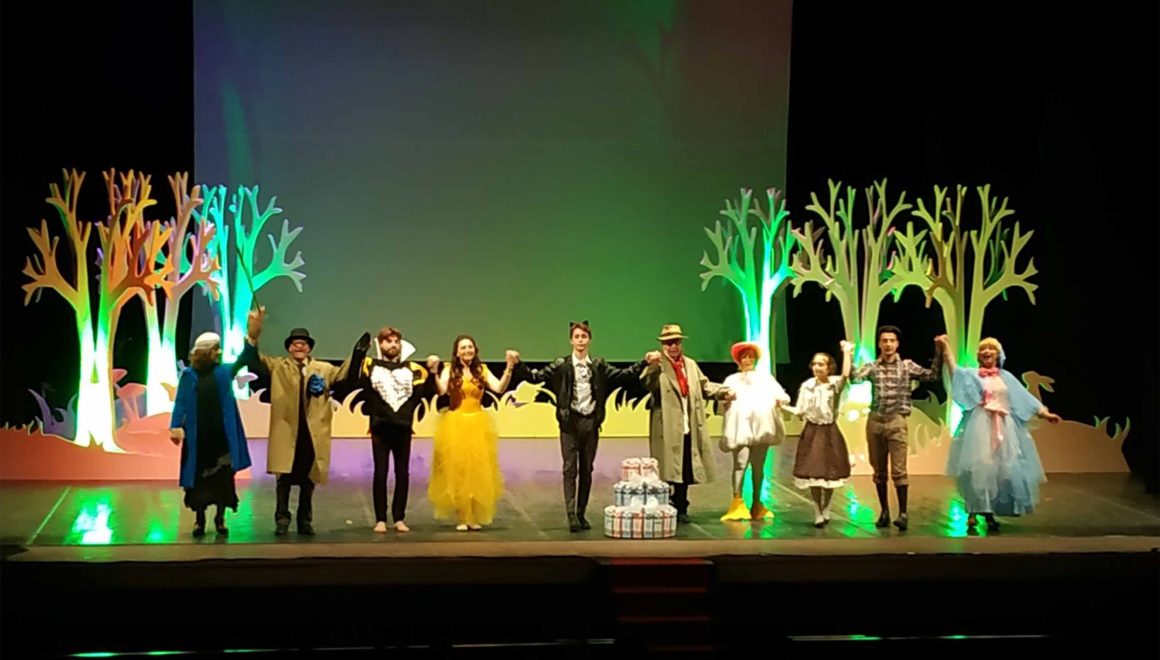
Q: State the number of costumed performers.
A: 10